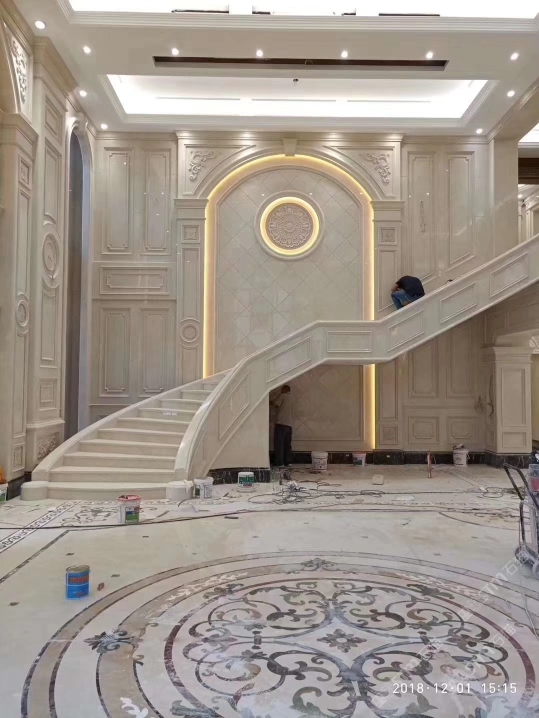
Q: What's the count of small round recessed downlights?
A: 11